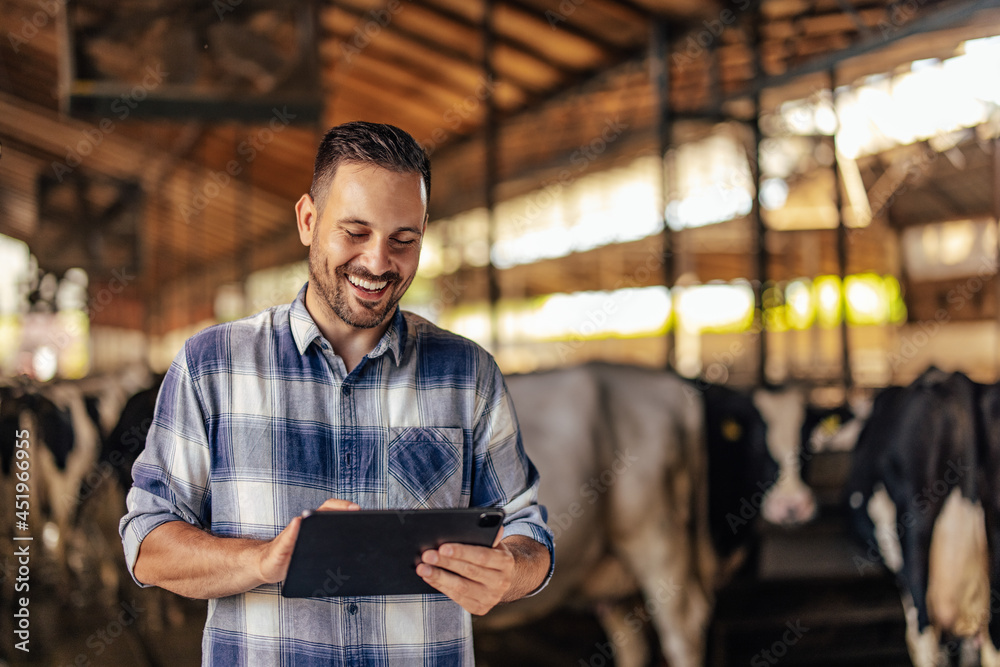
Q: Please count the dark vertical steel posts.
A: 4